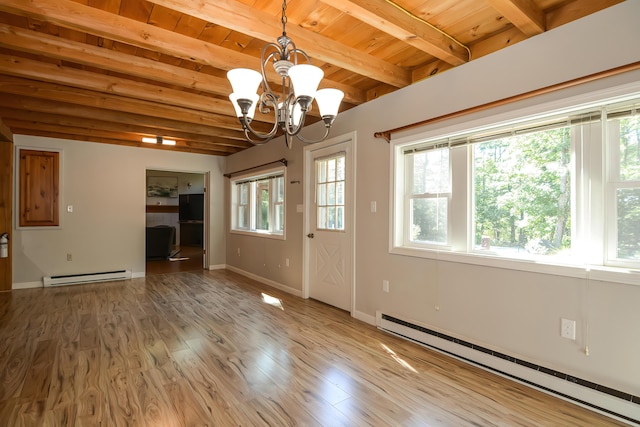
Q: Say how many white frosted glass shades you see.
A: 5